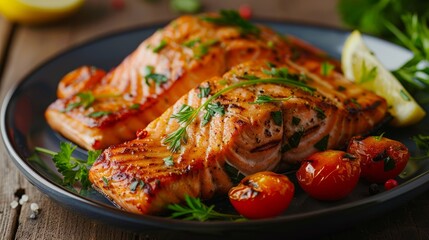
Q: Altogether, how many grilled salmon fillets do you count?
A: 2